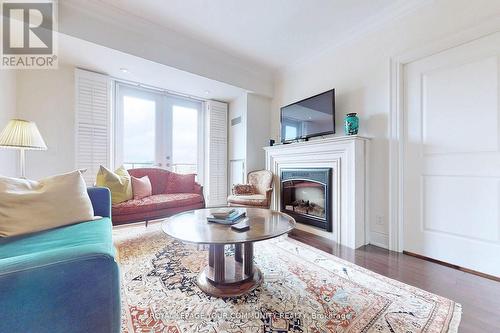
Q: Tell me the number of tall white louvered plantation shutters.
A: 2